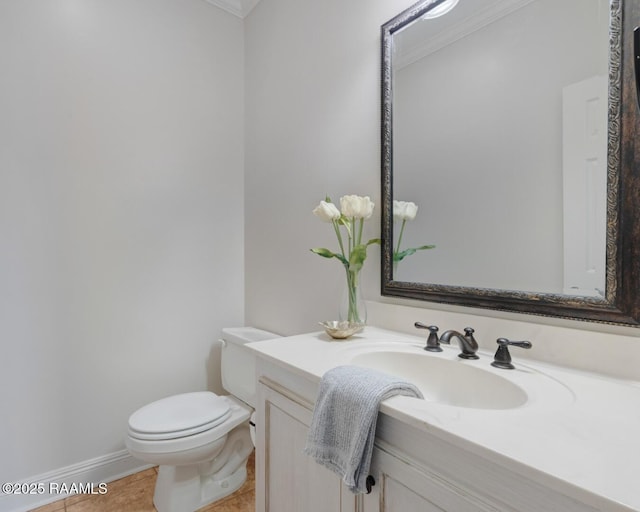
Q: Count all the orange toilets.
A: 0